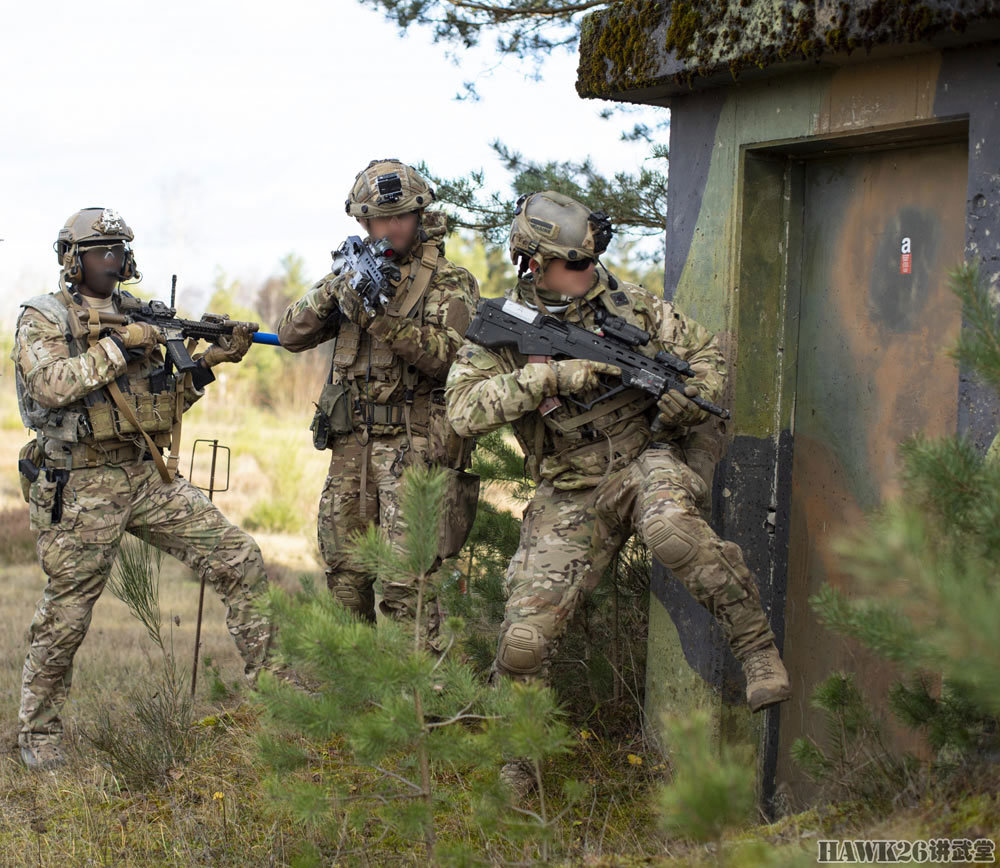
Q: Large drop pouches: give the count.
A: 1